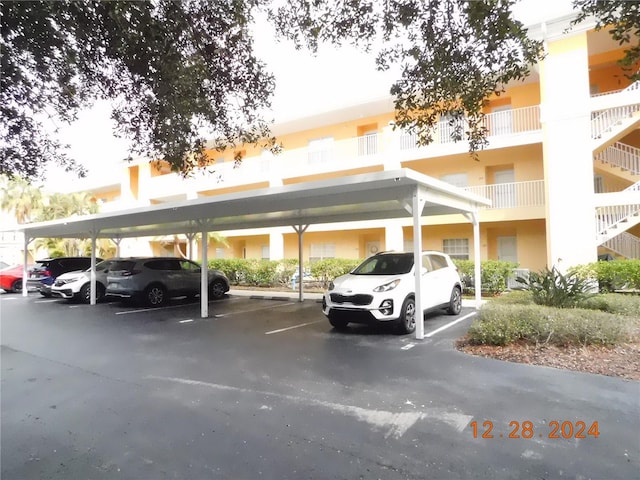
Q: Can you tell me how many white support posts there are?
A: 8